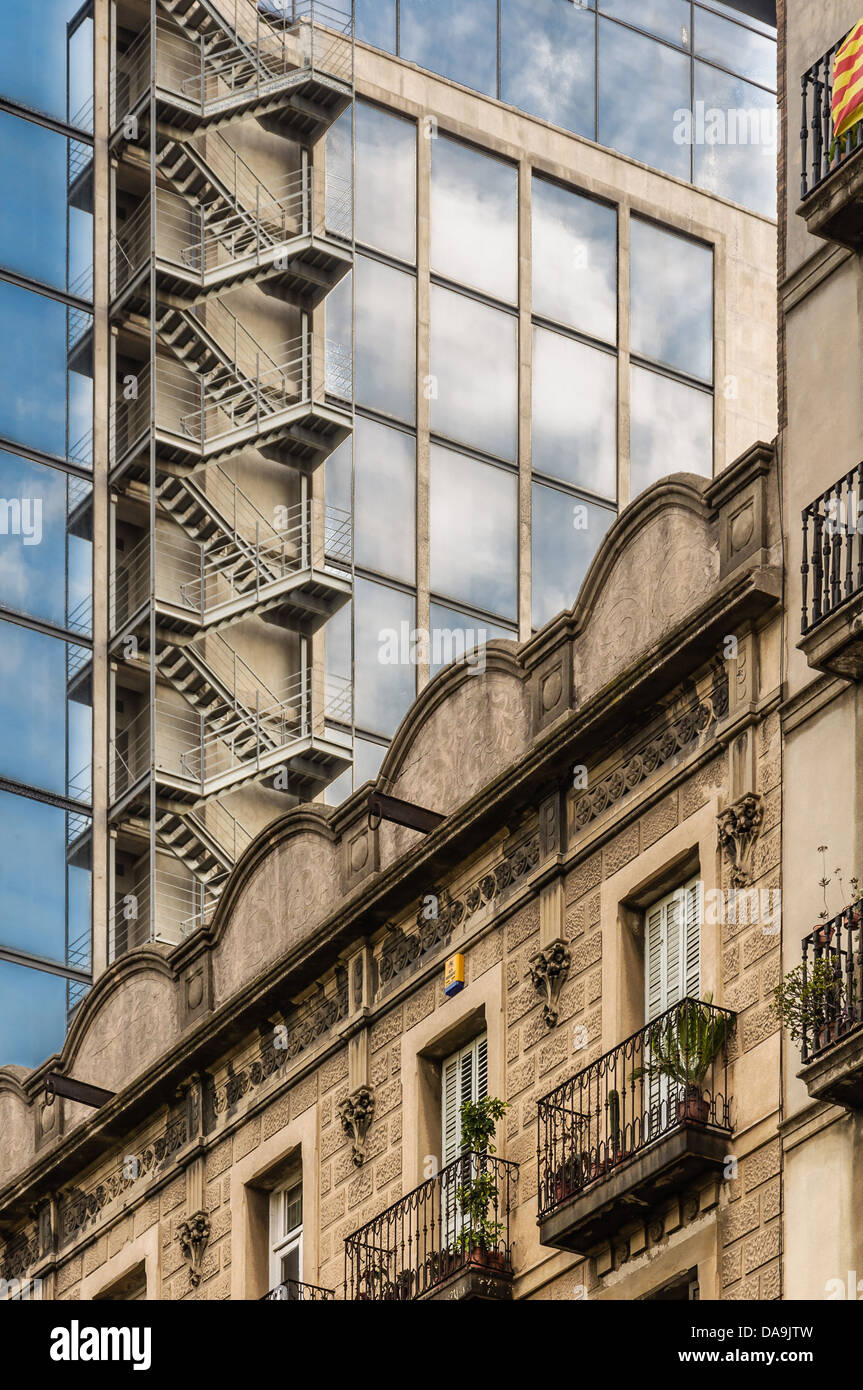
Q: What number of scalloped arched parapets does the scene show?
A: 5